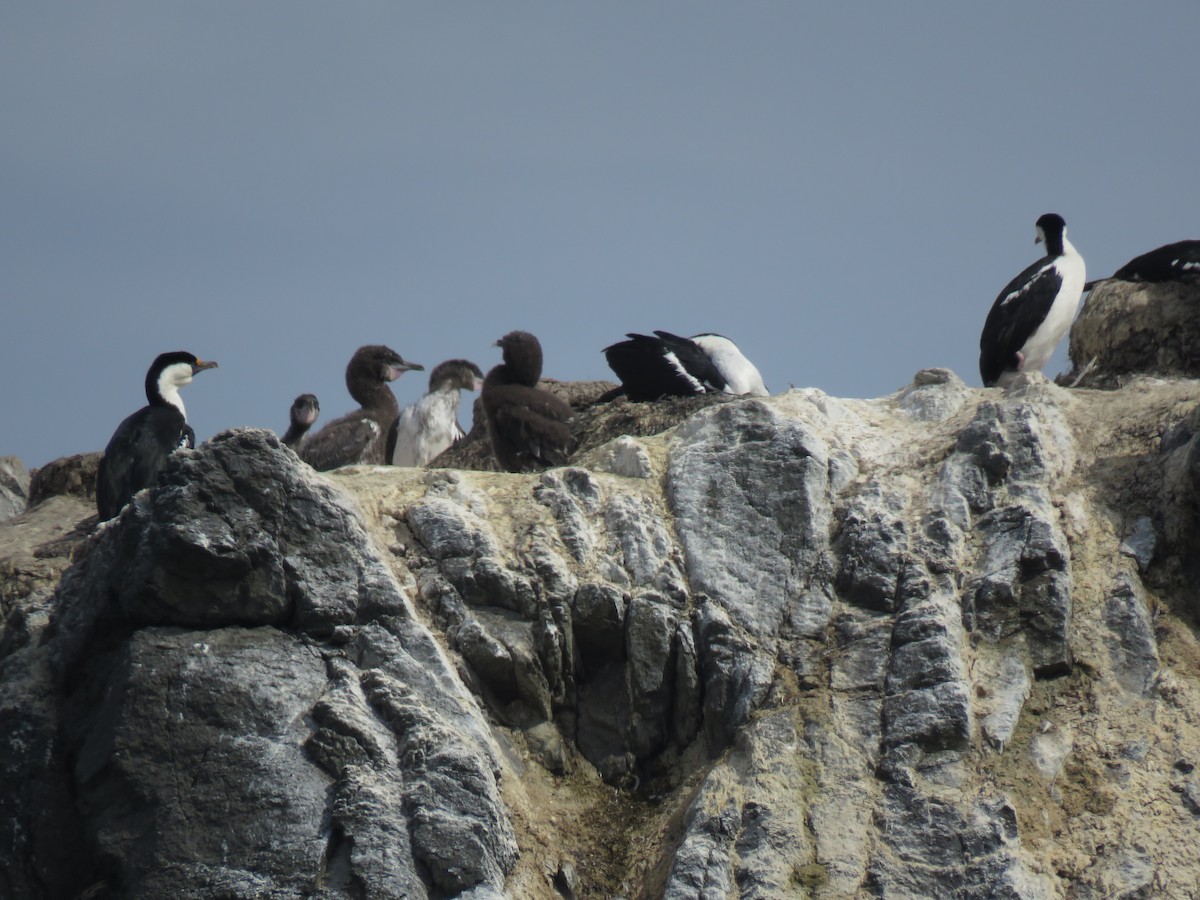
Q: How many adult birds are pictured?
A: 4